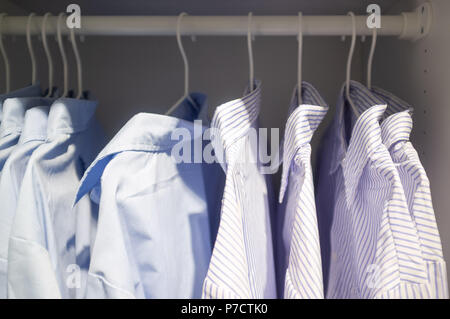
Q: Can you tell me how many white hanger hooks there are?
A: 10